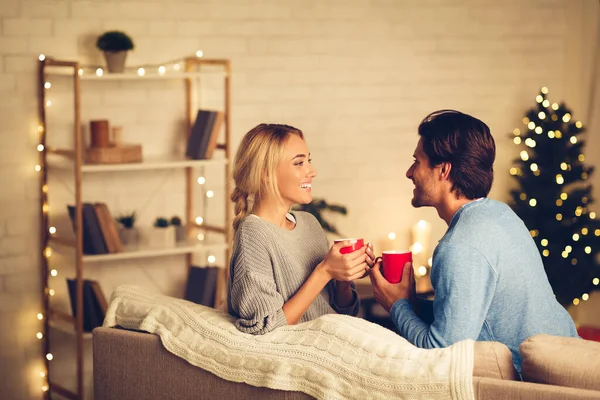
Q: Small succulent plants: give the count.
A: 3